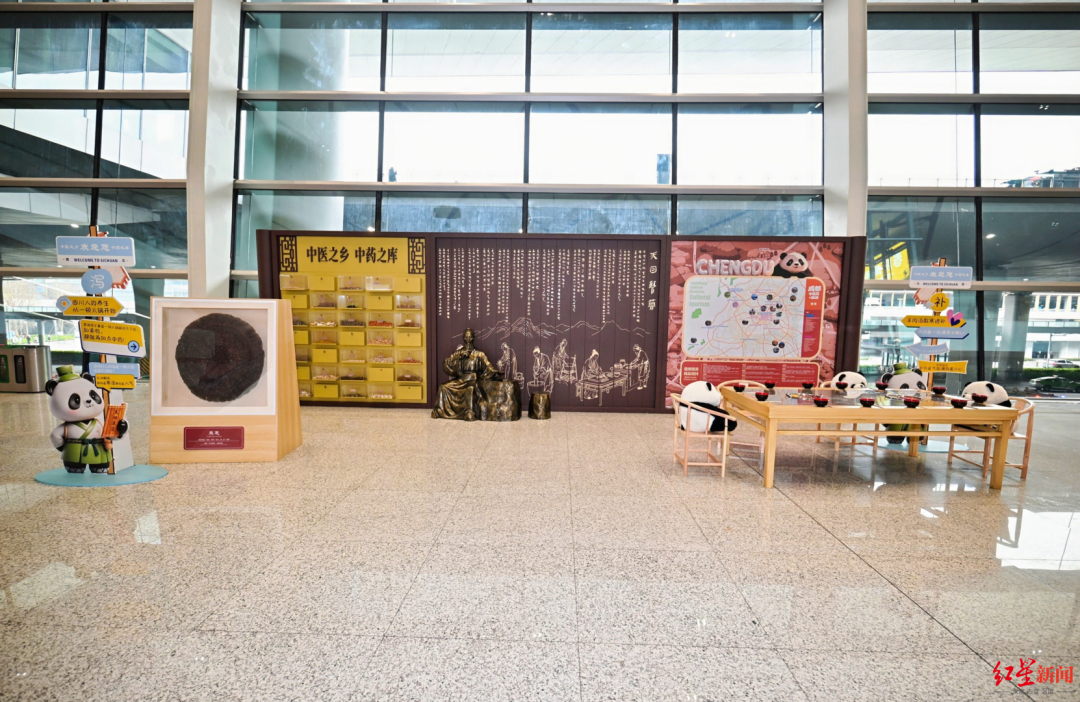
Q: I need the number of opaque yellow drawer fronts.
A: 12